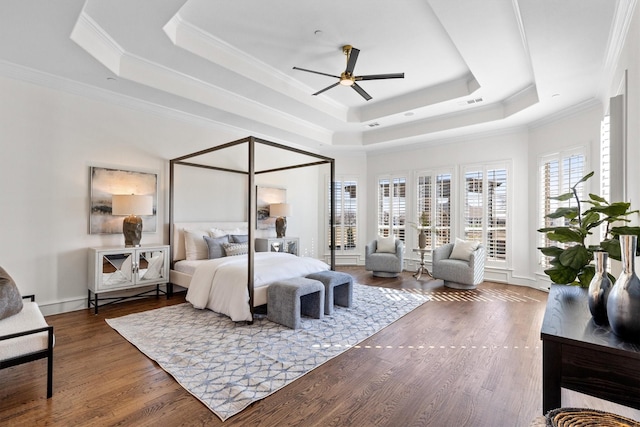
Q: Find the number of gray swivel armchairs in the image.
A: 2